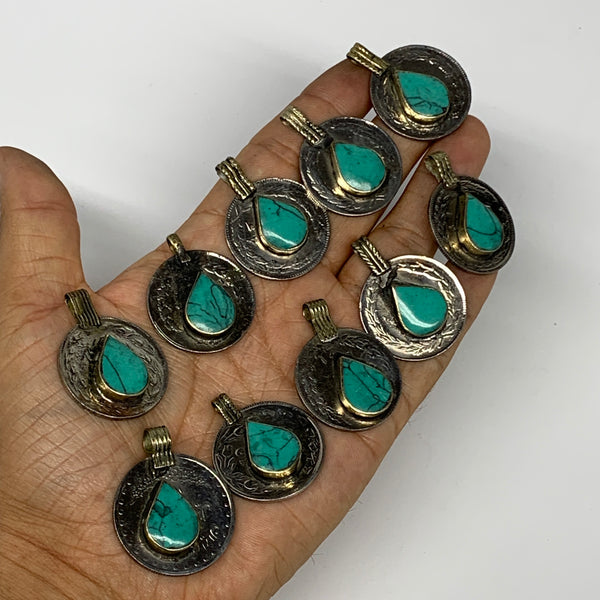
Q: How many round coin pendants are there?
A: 10